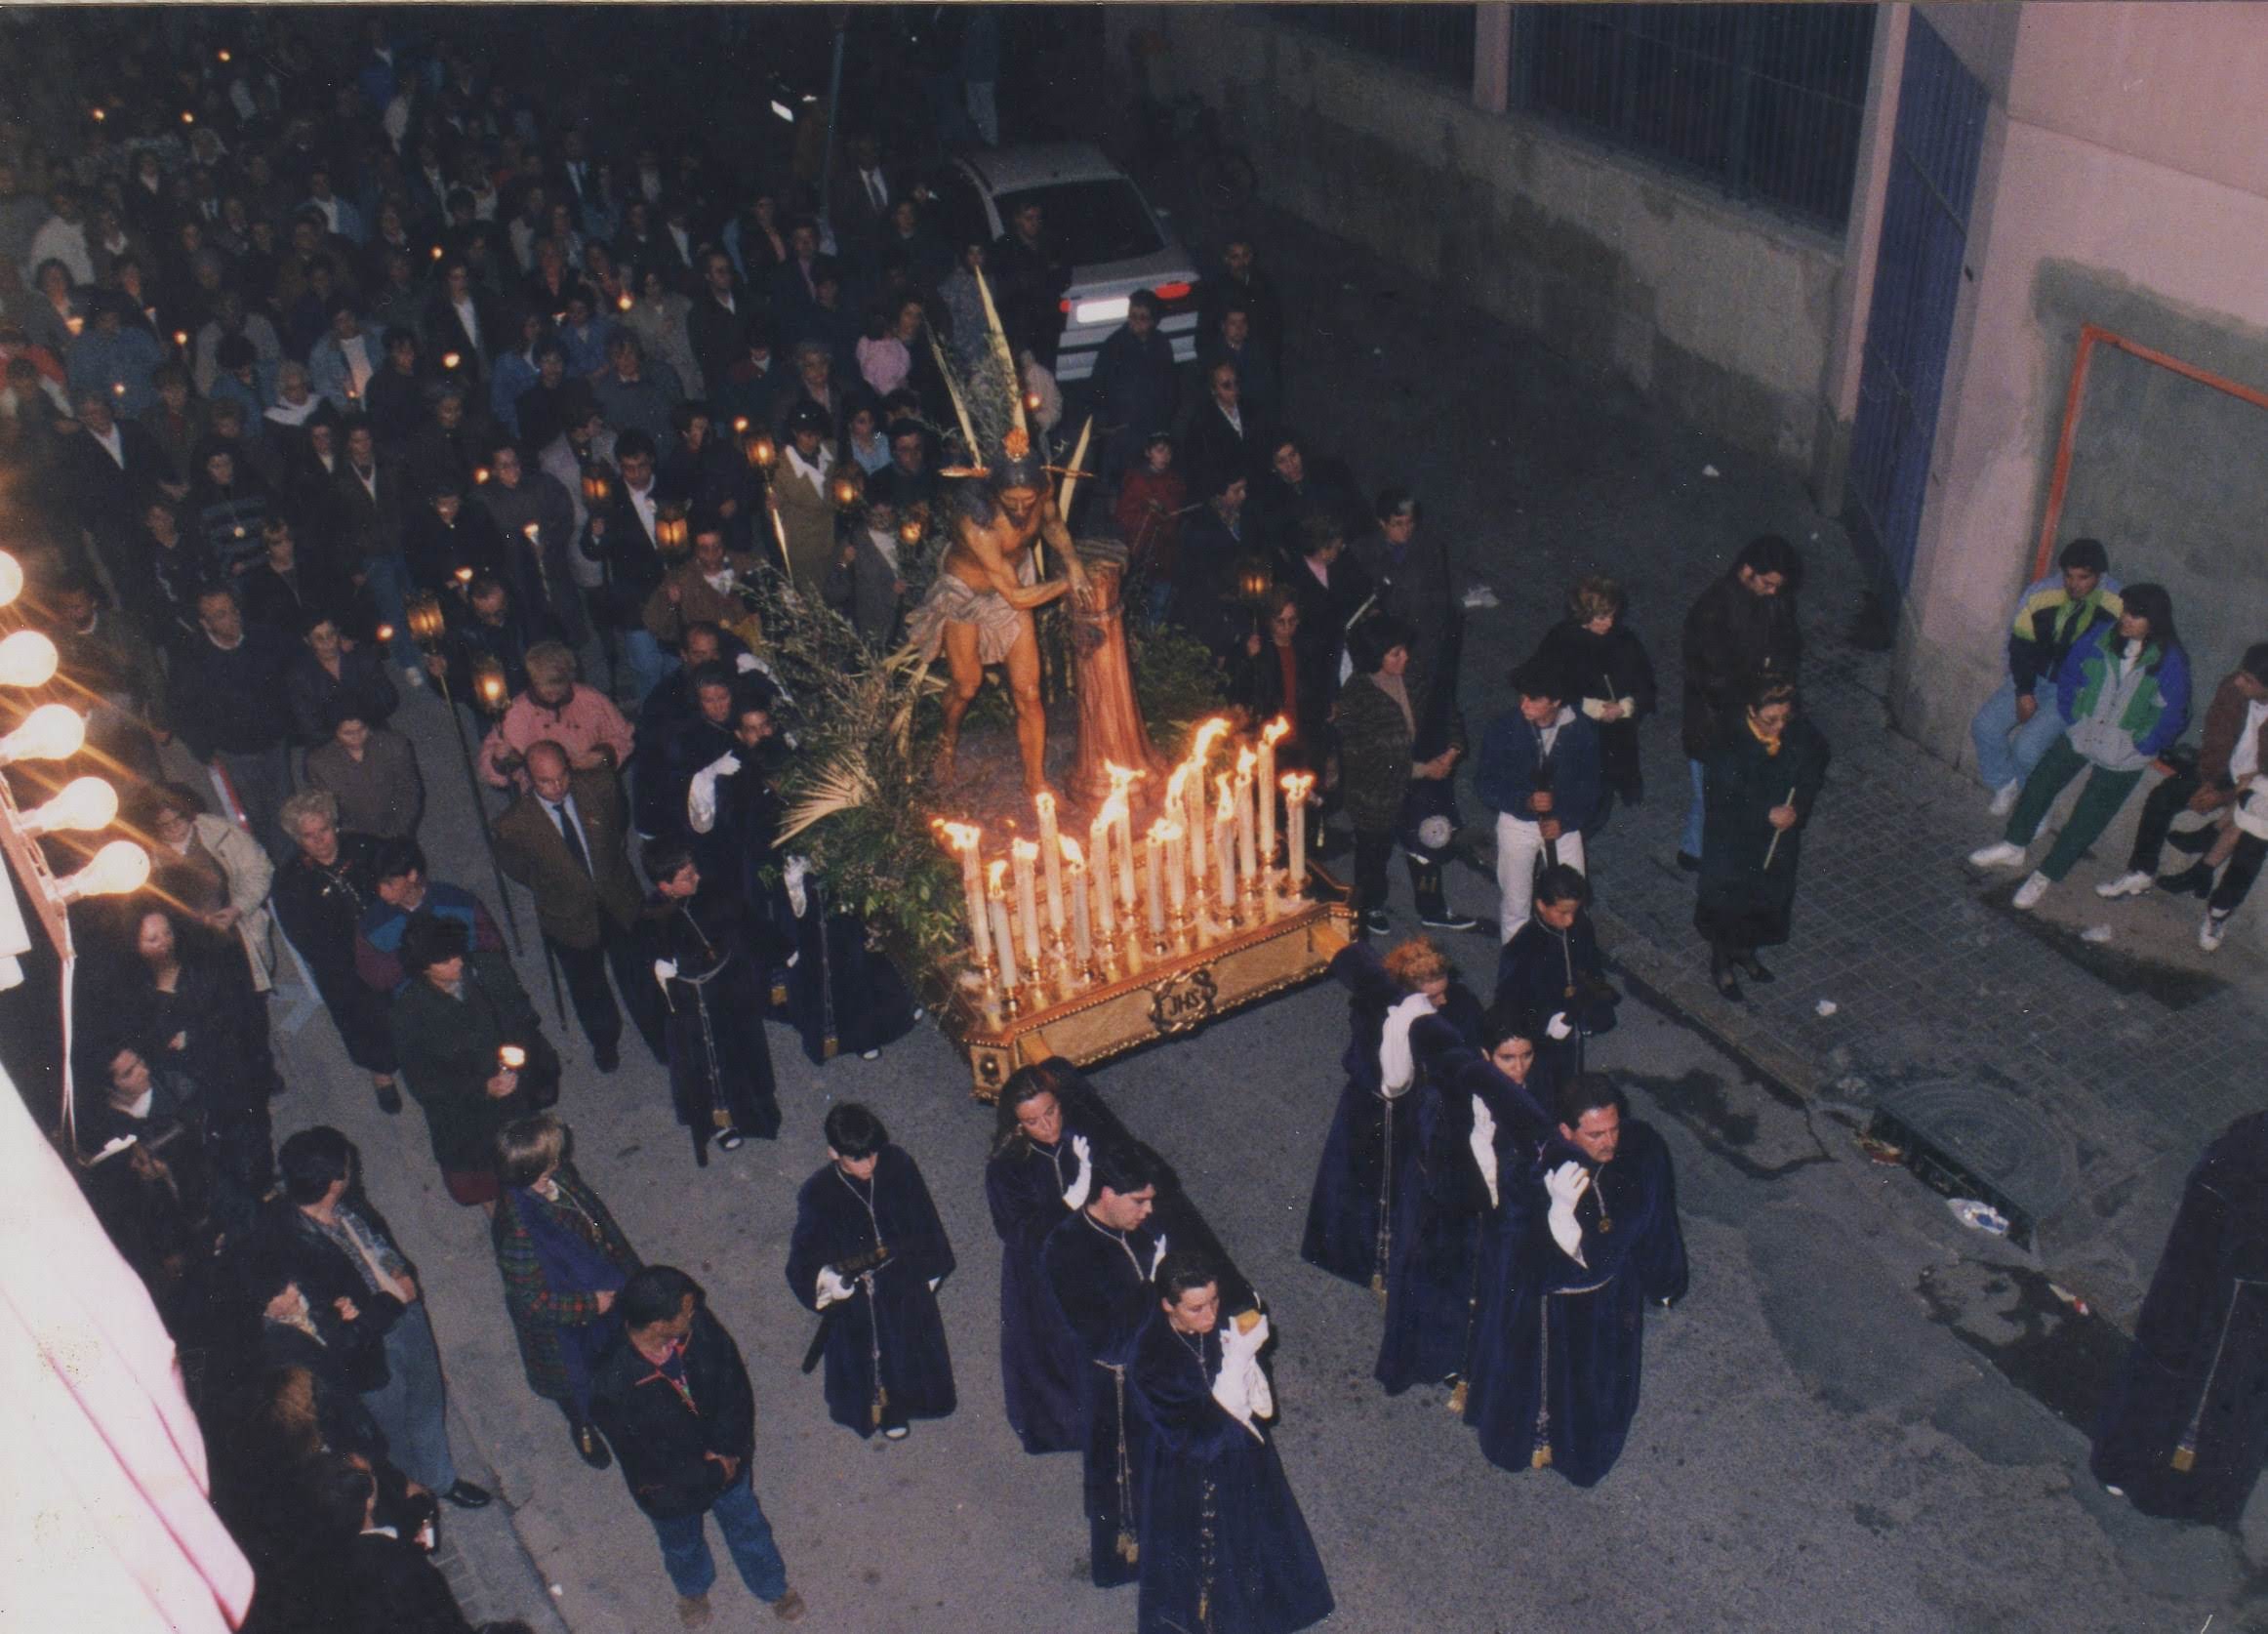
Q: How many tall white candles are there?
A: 14